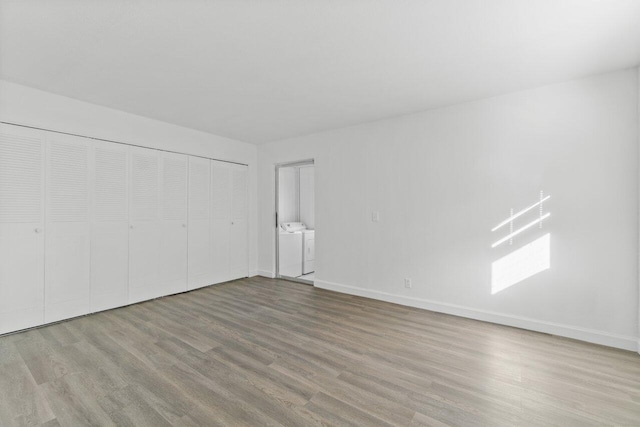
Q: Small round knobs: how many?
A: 4